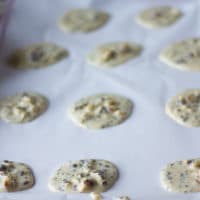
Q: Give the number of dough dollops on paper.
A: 11